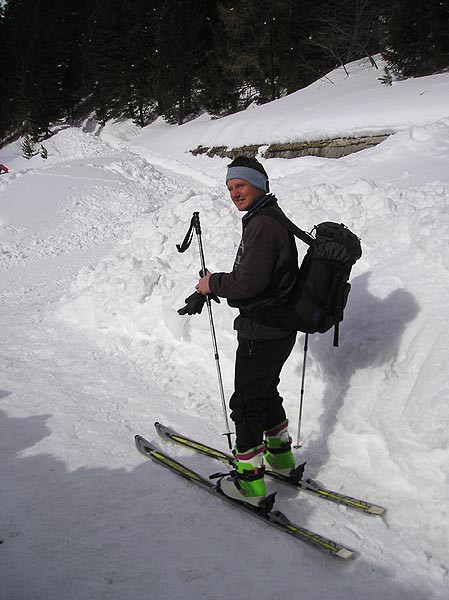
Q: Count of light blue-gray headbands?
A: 1